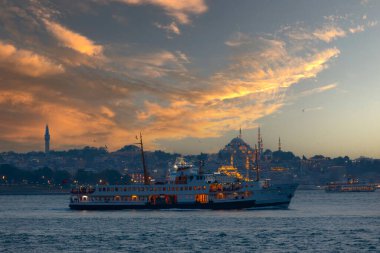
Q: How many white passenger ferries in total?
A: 1